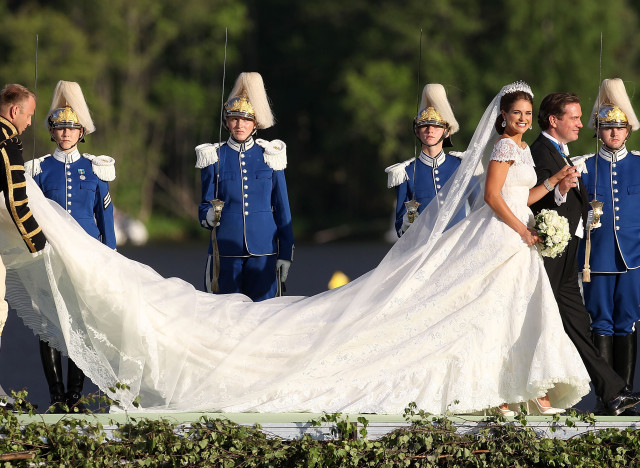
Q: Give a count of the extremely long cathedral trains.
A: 1